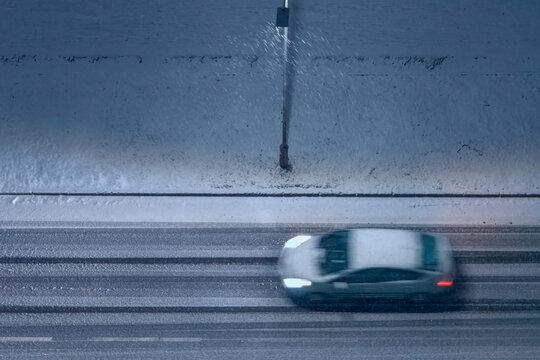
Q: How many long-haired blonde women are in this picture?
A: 0